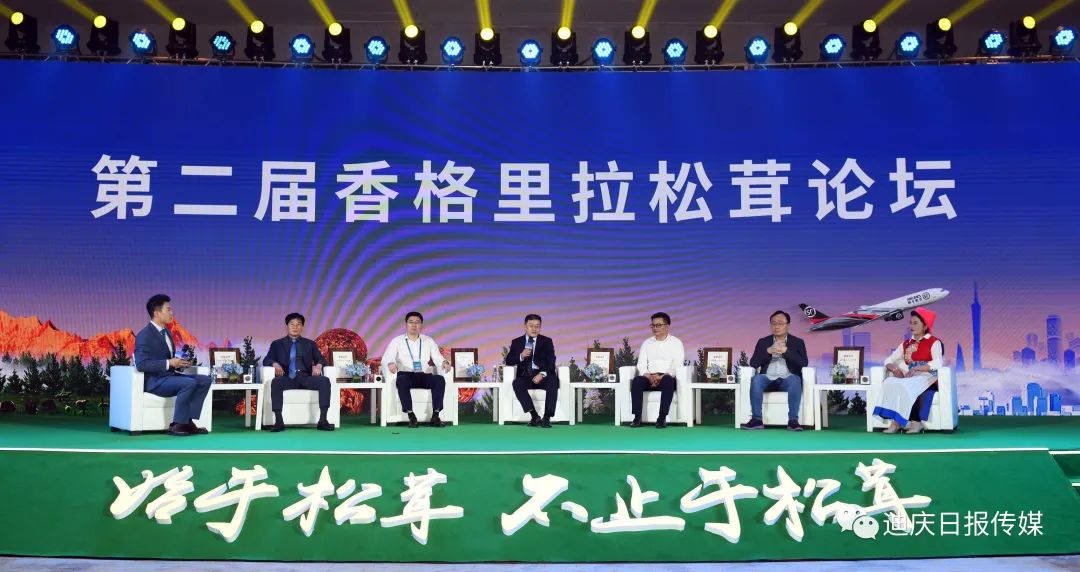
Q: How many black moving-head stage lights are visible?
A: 14